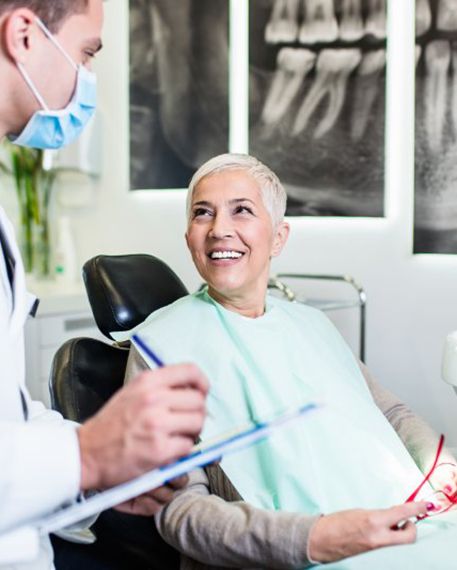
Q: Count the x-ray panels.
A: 3